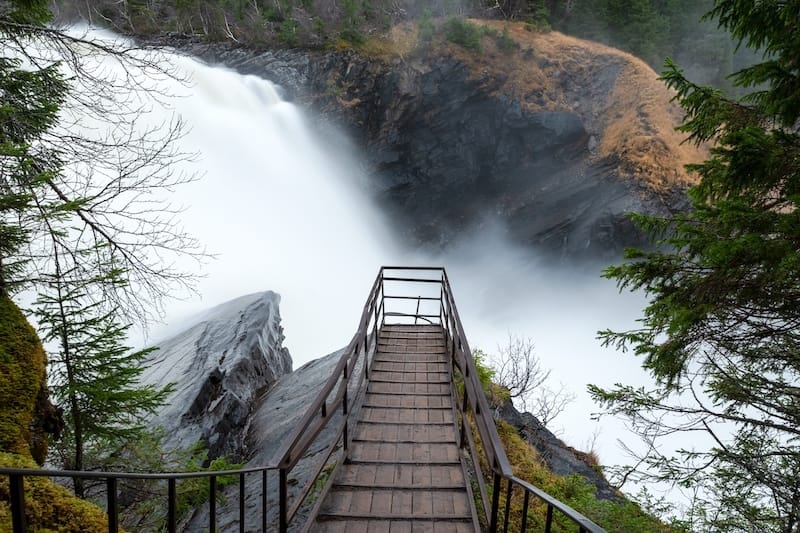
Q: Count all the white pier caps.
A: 0